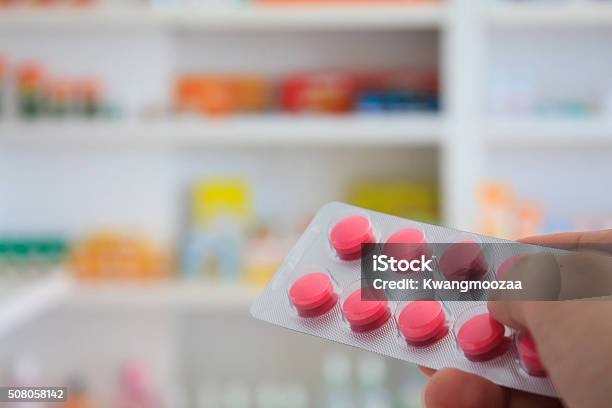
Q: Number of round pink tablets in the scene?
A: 9